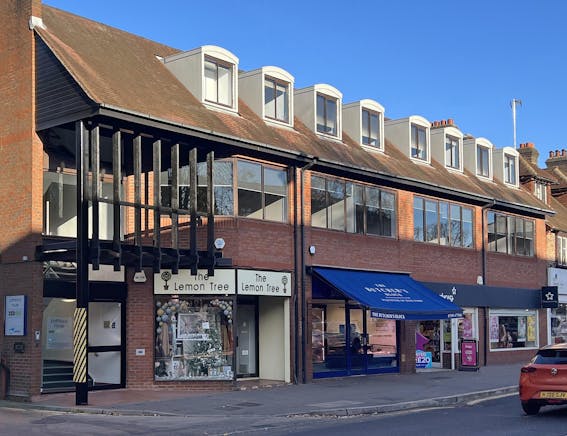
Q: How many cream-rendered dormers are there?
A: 8